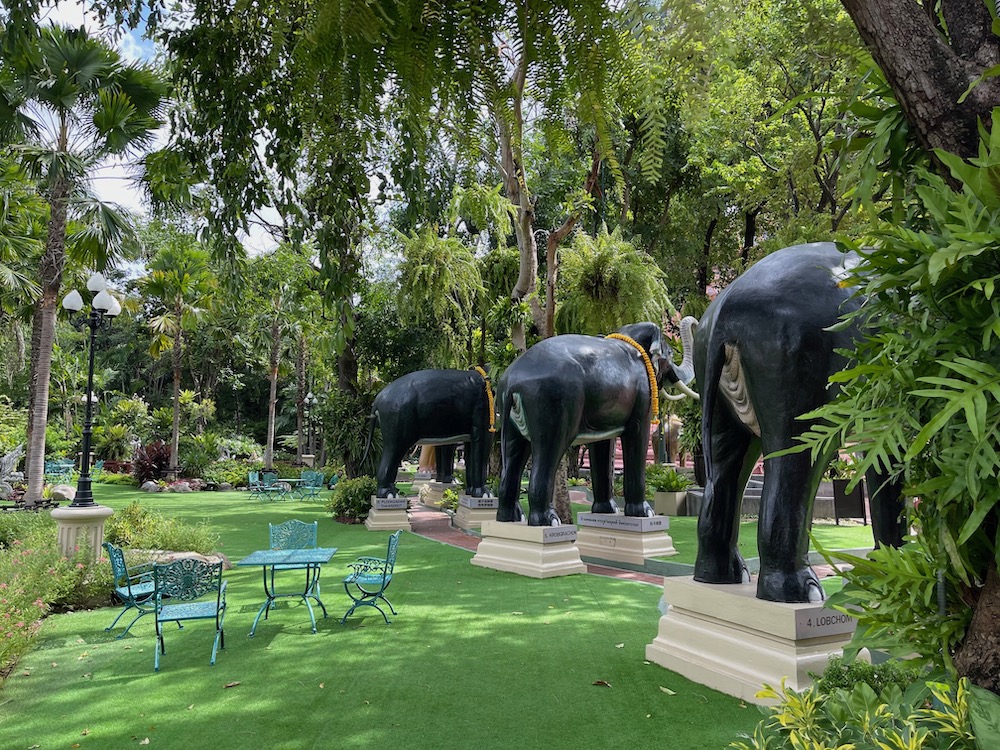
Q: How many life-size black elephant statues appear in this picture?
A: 3